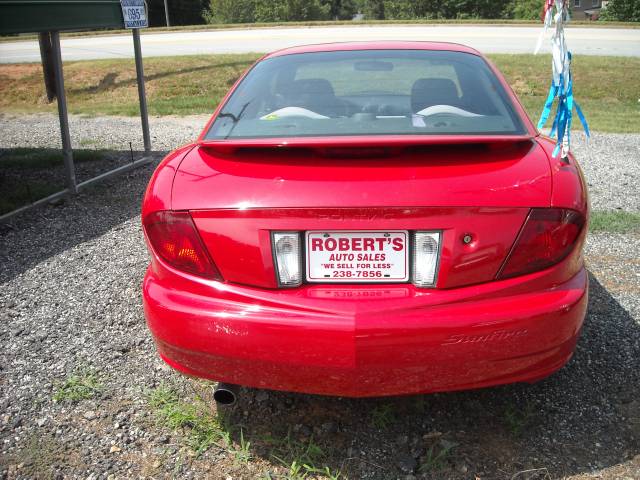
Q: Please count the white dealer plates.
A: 1